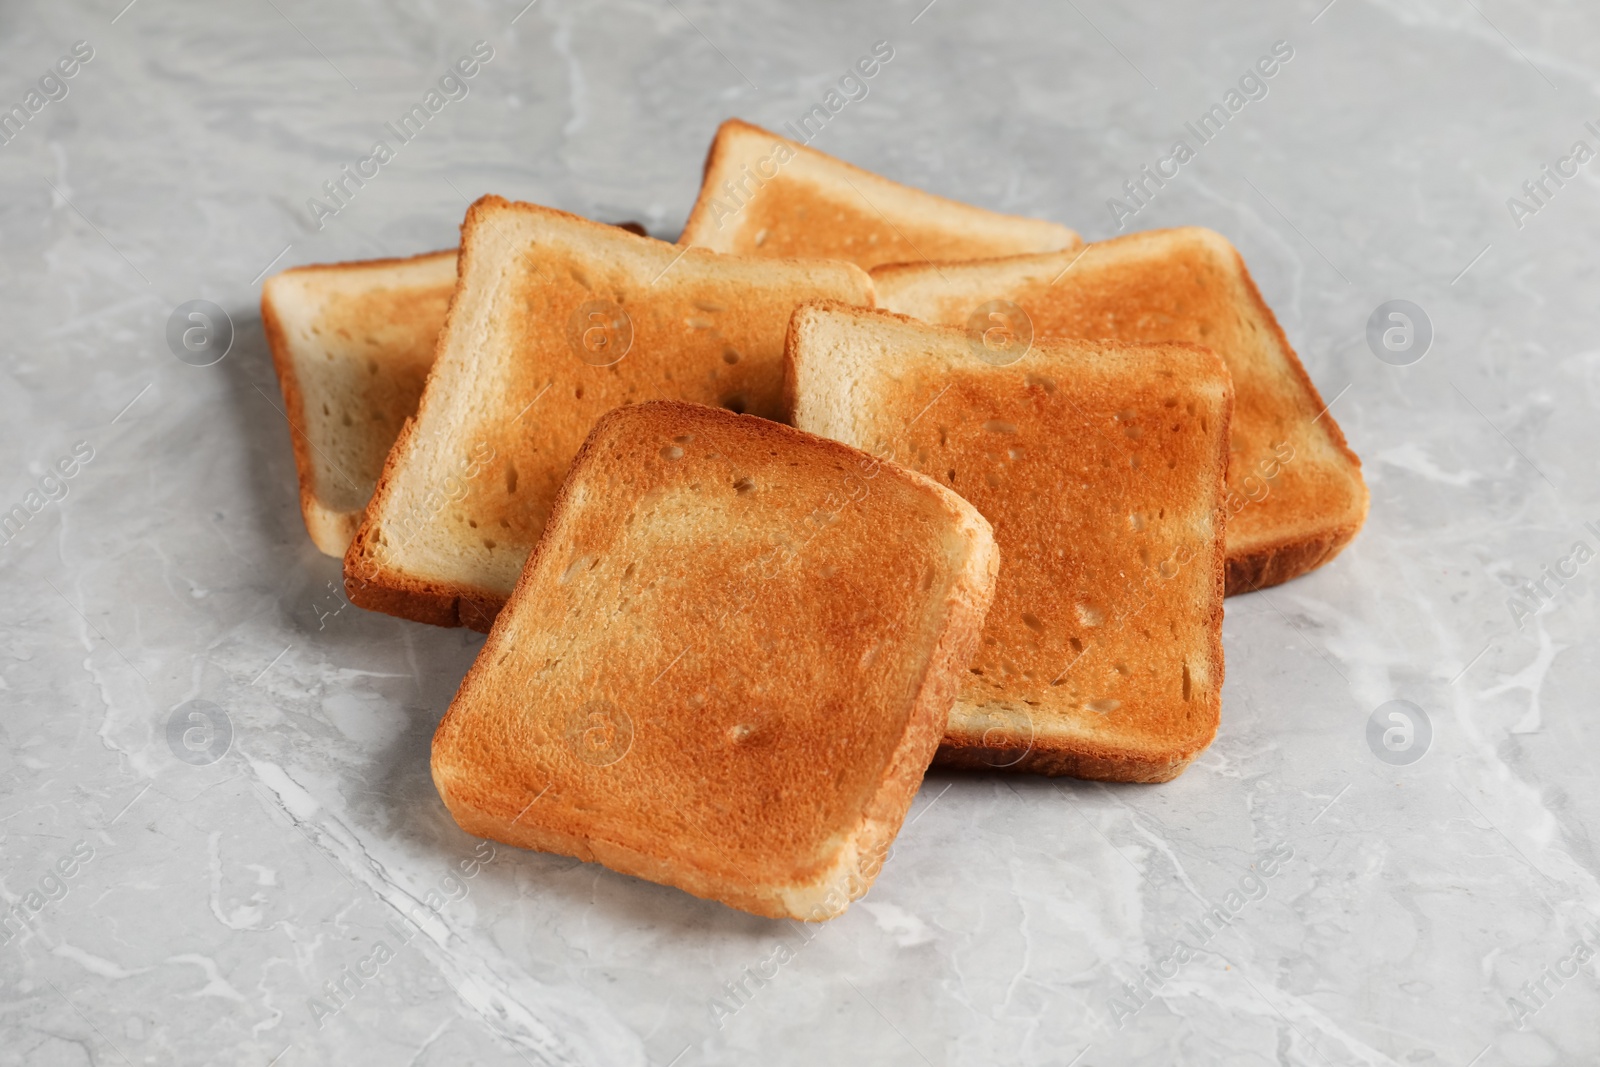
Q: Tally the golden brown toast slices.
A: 6